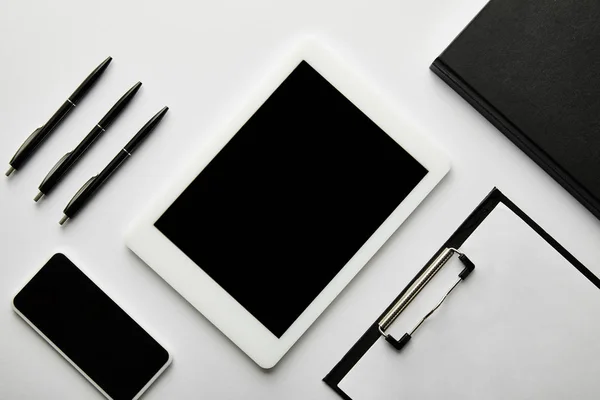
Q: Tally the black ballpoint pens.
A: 3